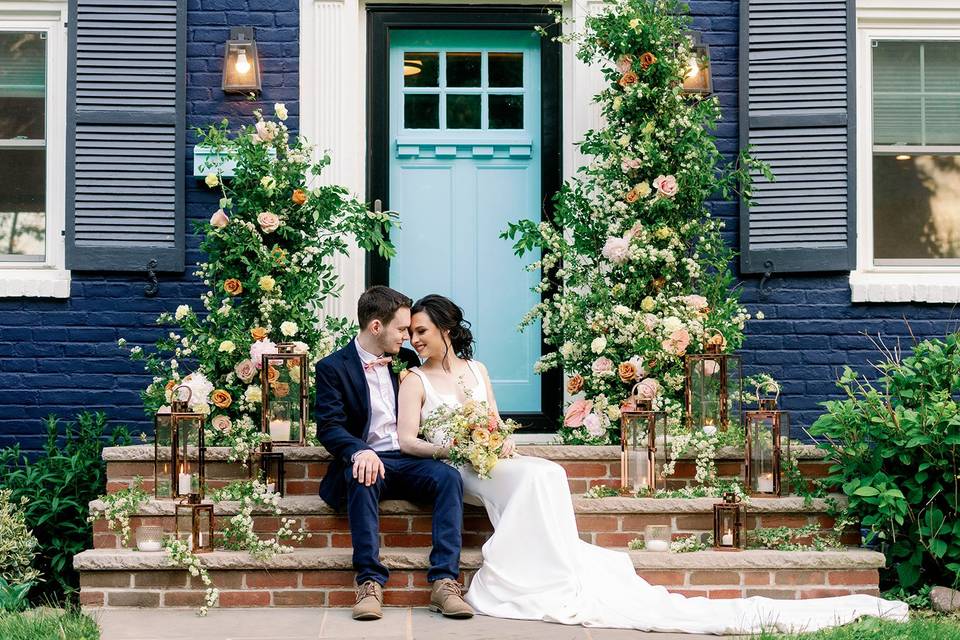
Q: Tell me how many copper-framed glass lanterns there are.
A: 8